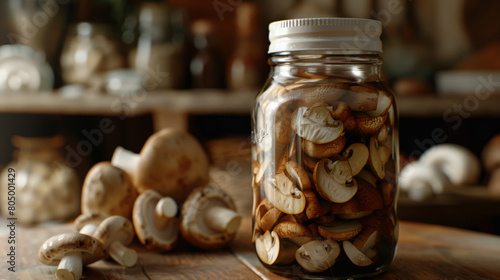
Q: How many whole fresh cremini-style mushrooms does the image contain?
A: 7